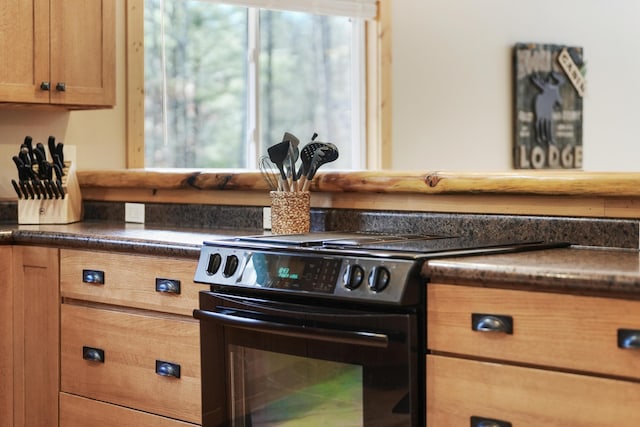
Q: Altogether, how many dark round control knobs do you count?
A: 4